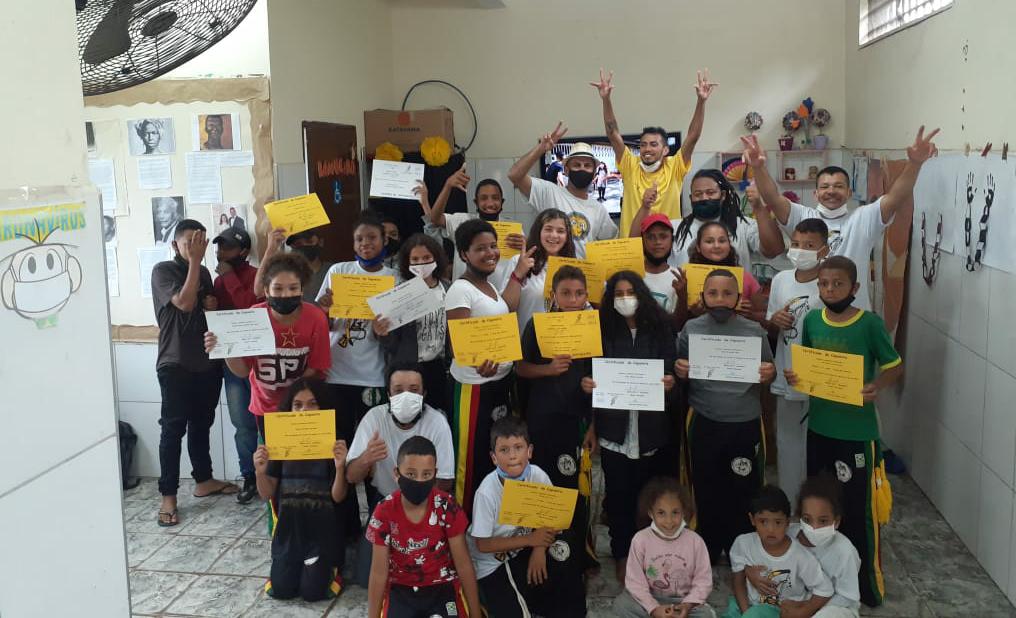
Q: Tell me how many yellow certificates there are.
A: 11